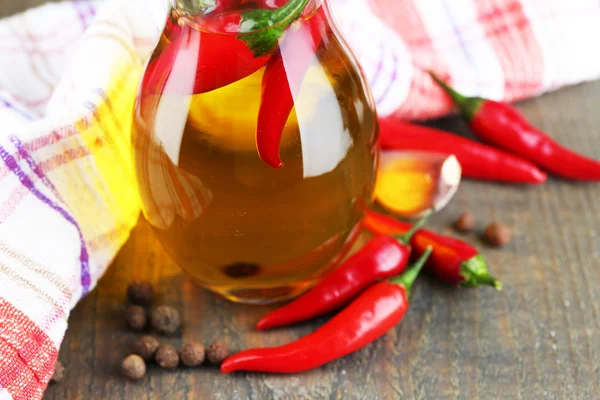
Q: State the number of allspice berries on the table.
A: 11